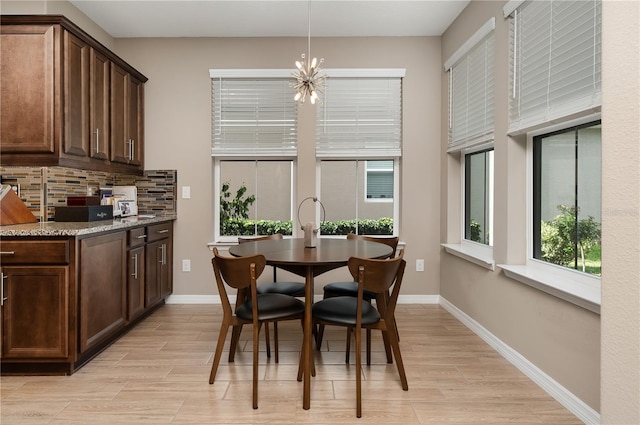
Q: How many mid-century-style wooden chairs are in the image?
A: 4